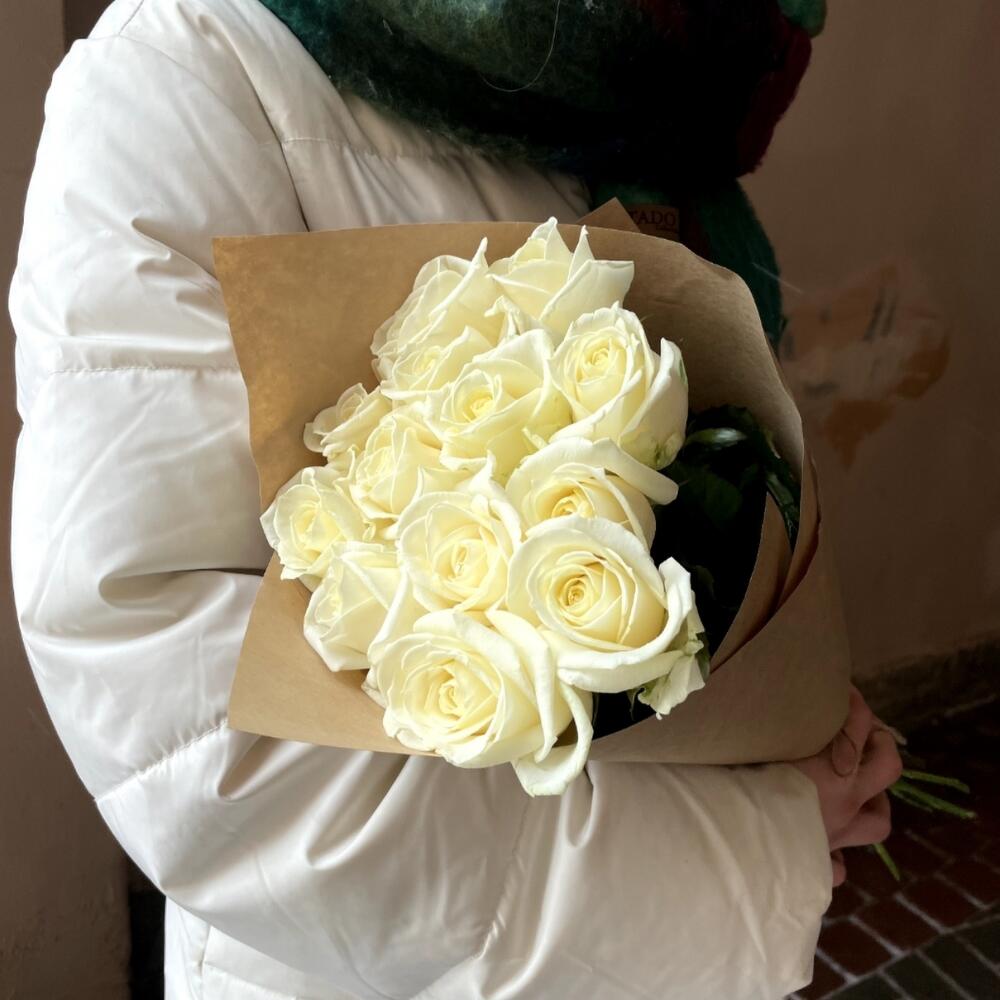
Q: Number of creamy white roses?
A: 13